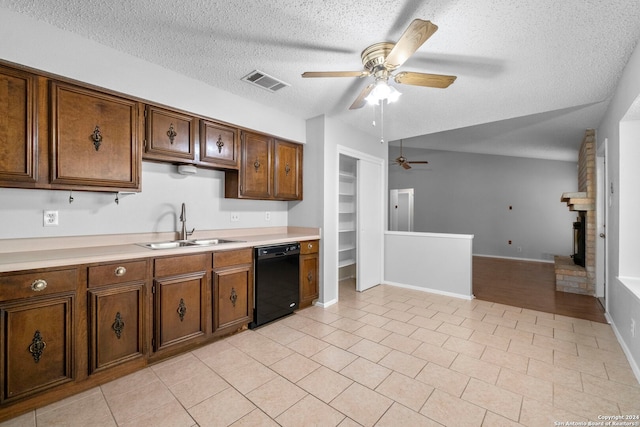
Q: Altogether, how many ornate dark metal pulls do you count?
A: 10